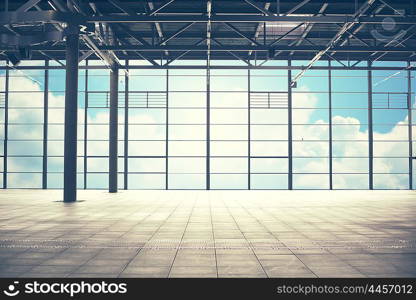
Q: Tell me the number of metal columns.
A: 2